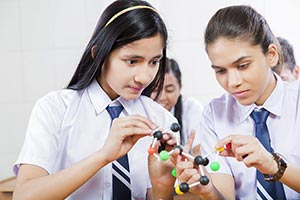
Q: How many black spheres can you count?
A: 7